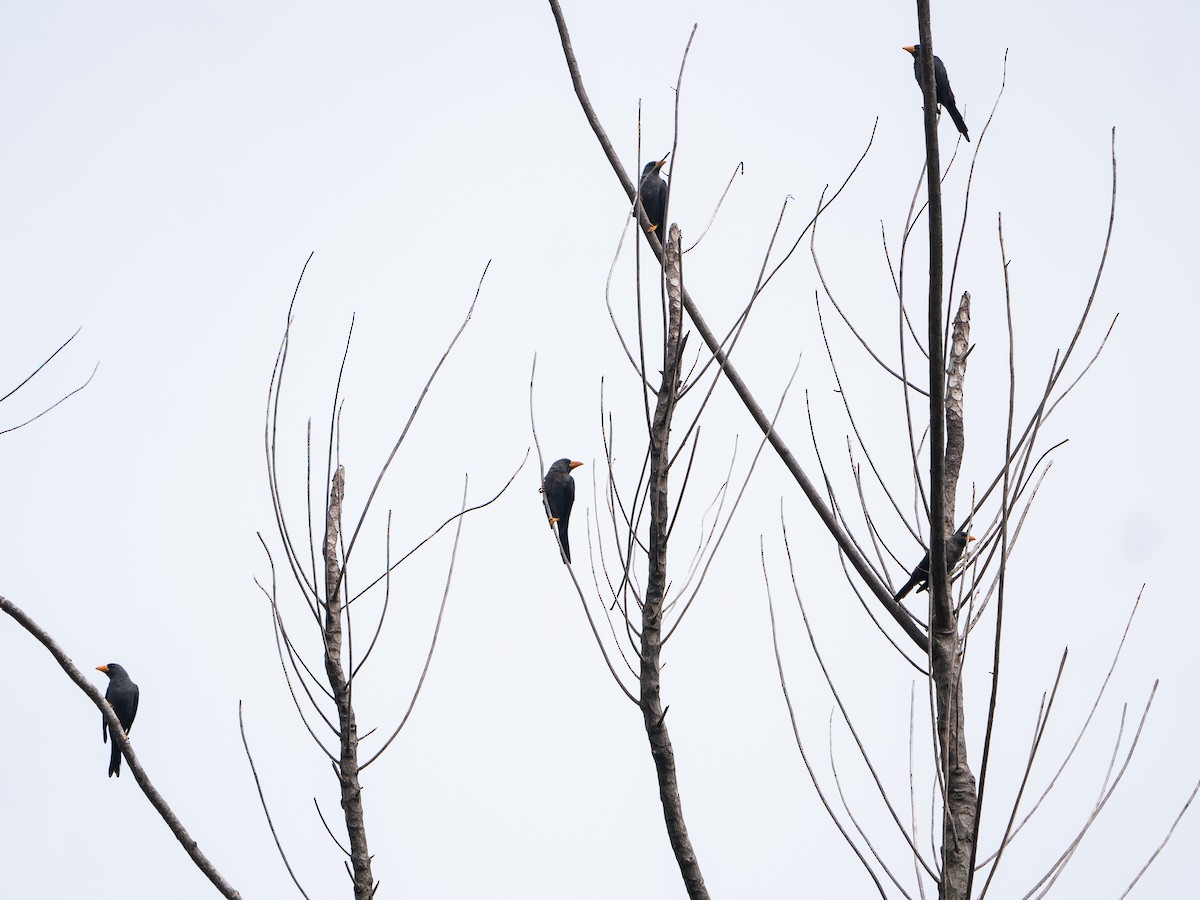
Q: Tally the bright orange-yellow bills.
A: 5